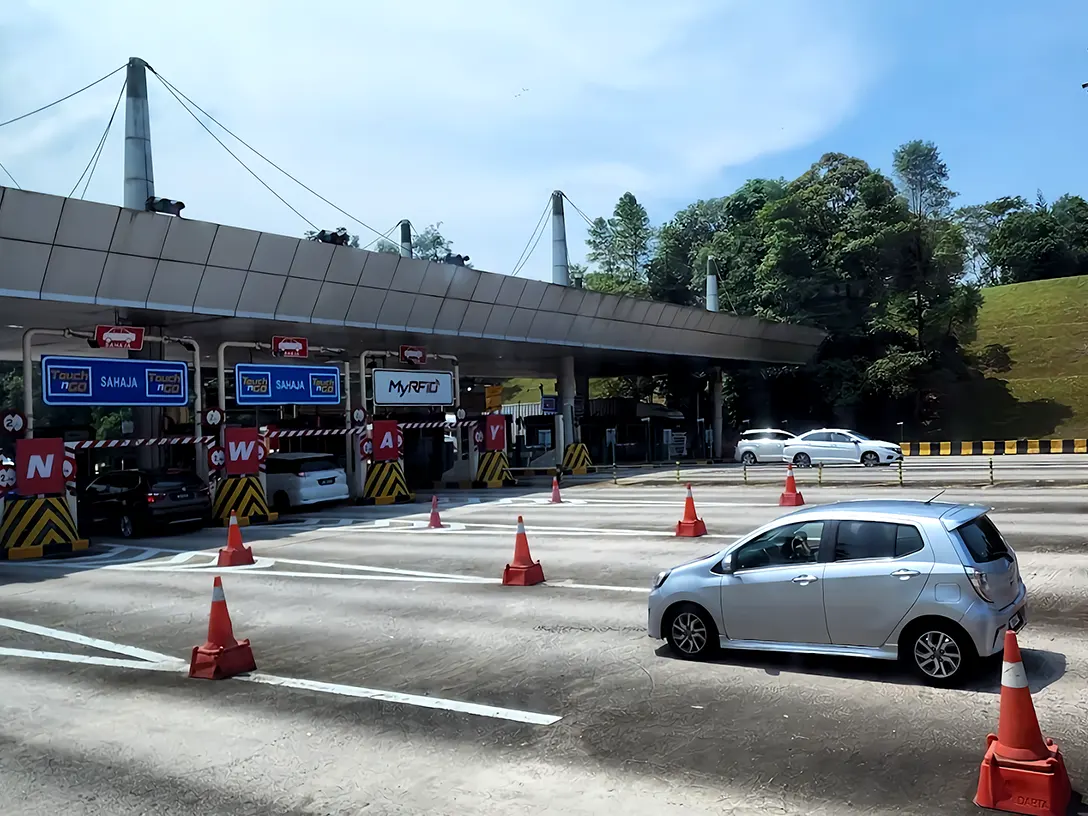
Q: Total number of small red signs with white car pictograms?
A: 3